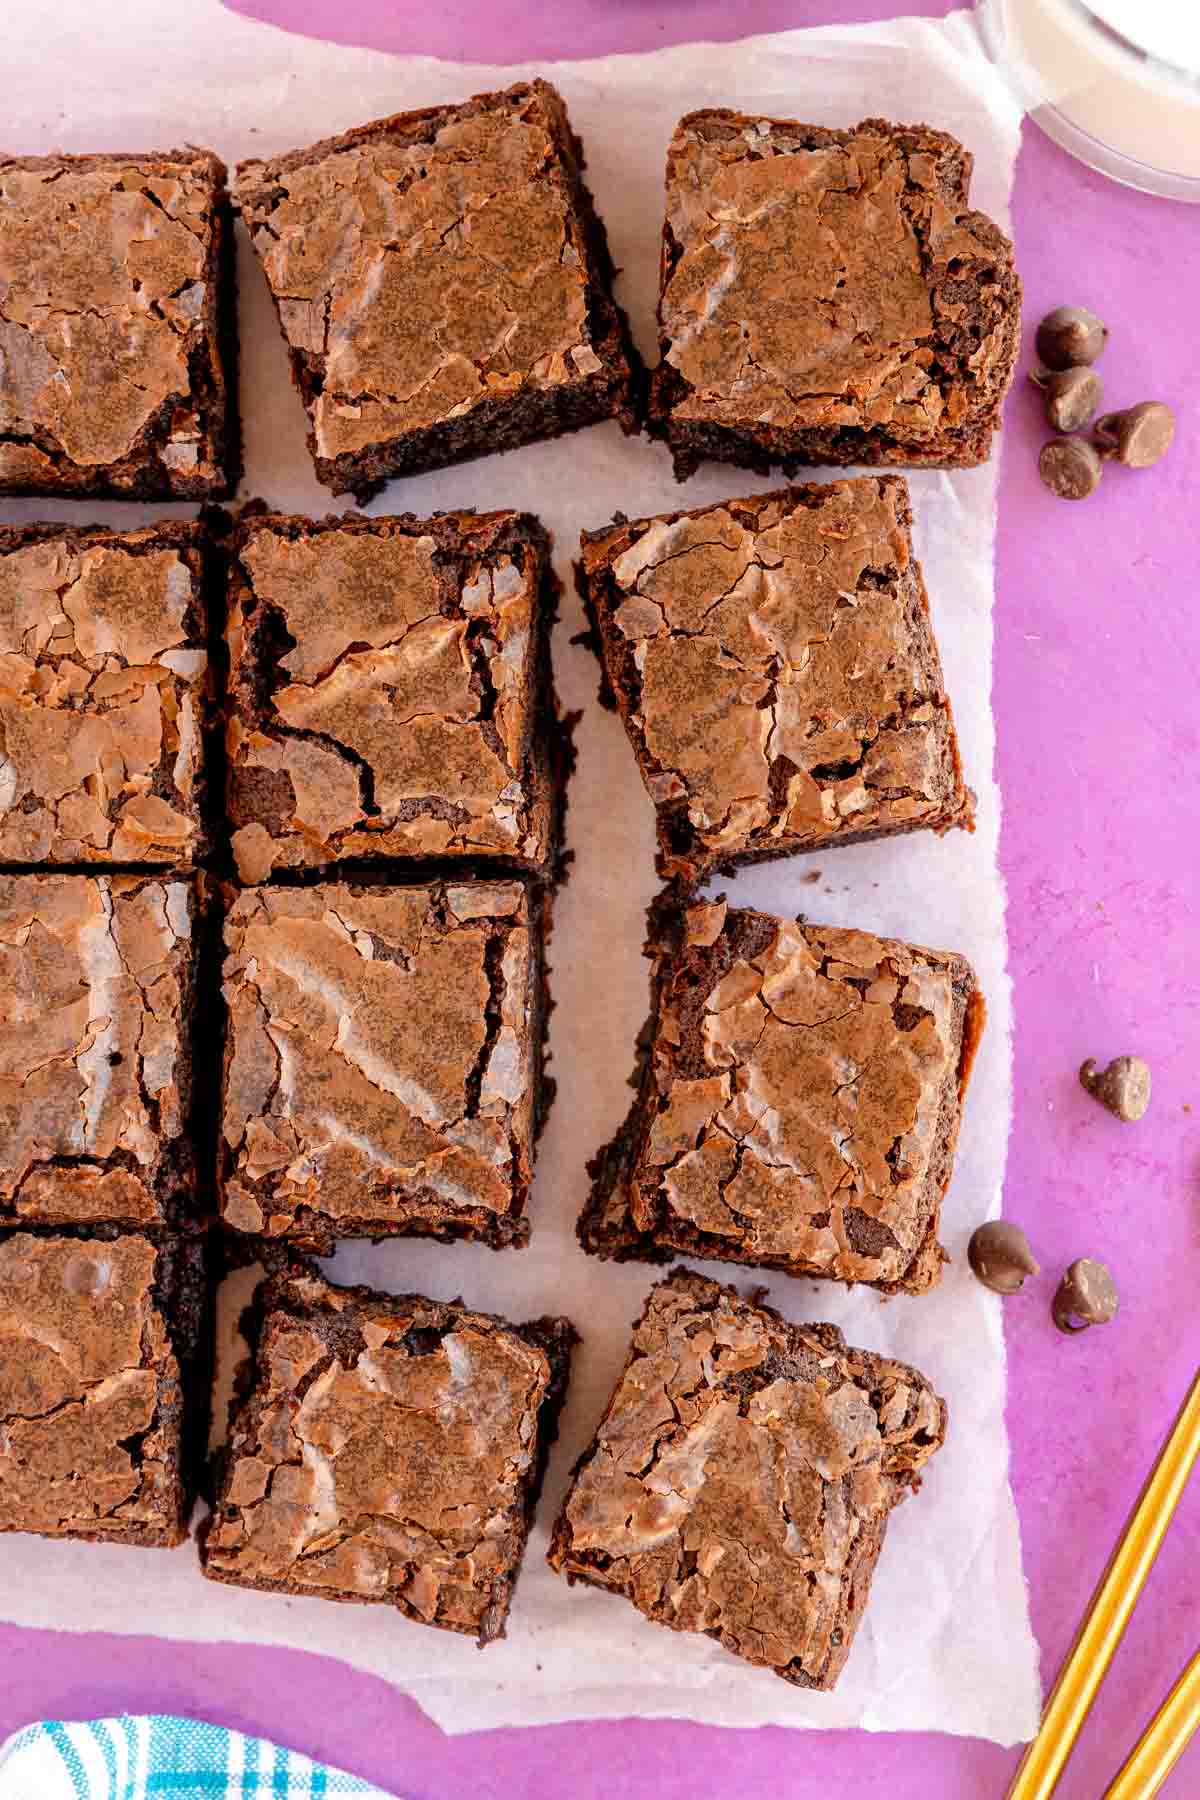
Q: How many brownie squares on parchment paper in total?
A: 12